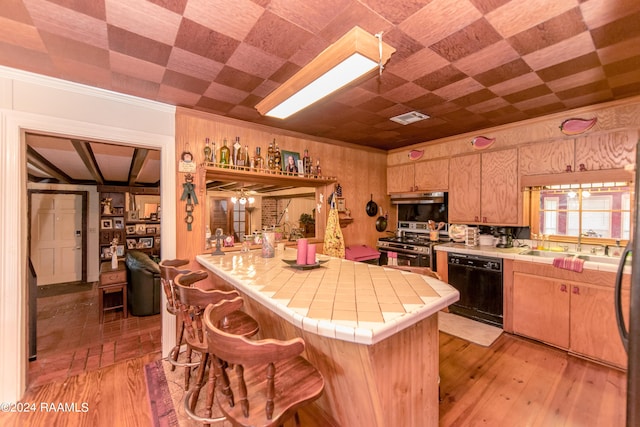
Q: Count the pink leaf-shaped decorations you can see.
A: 3